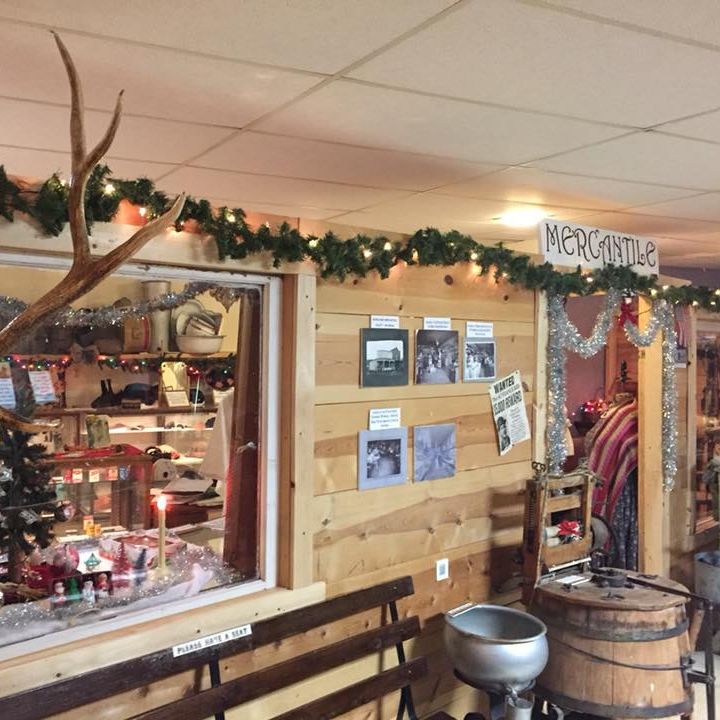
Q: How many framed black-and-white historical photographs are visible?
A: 5